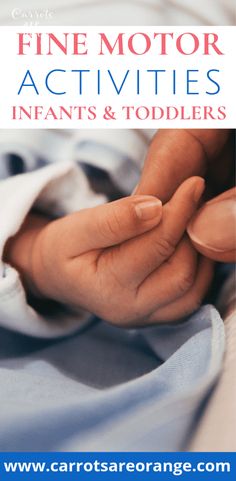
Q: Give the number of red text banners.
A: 2